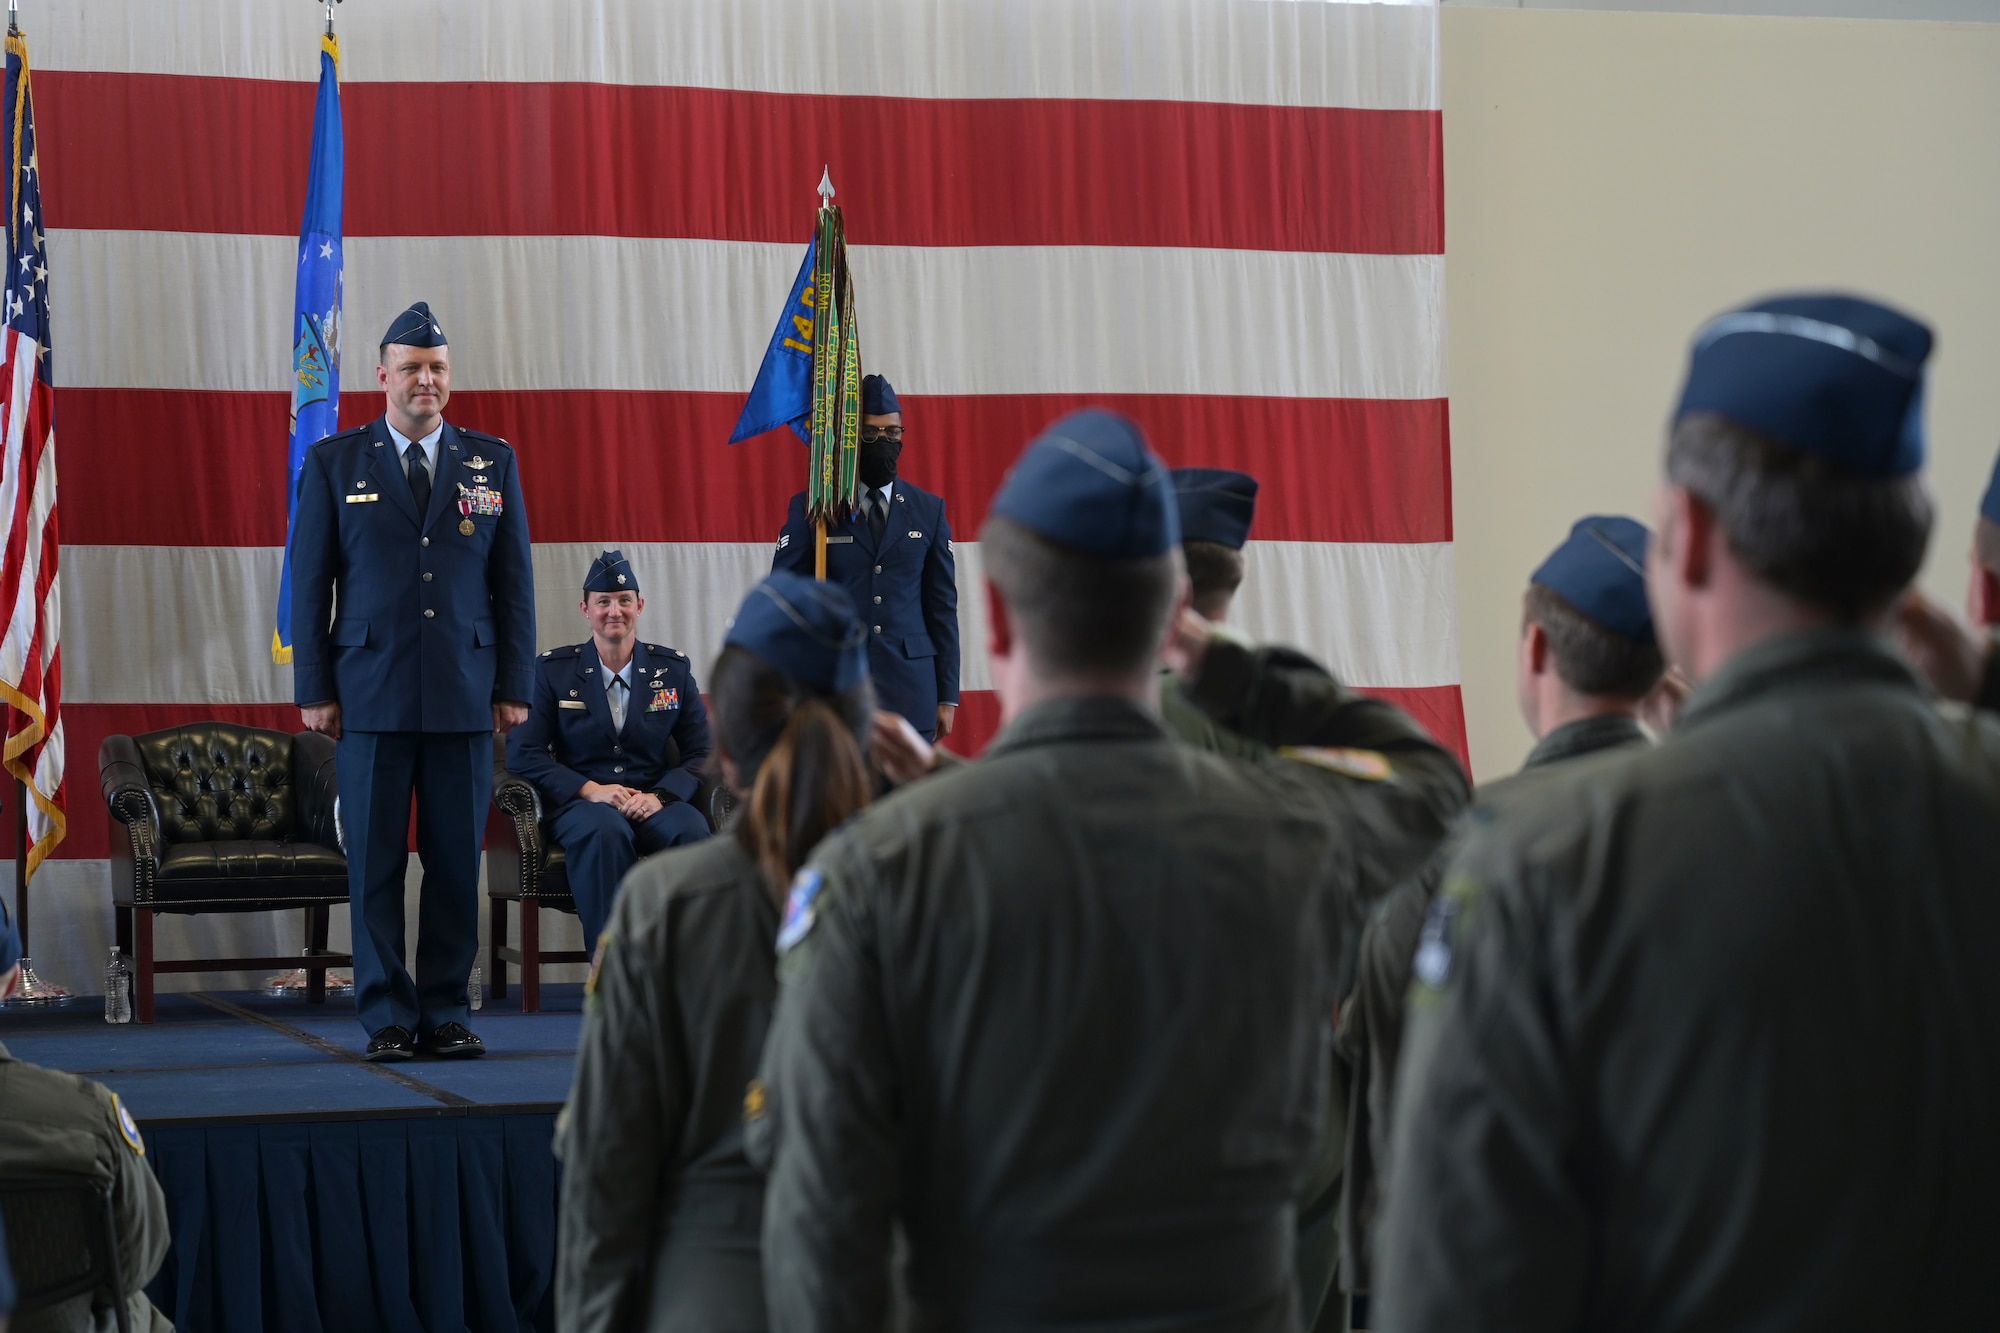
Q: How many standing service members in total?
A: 8